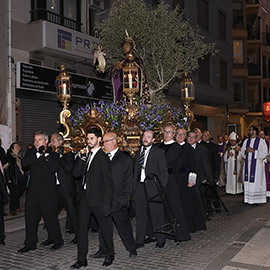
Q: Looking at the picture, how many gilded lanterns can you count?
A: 3